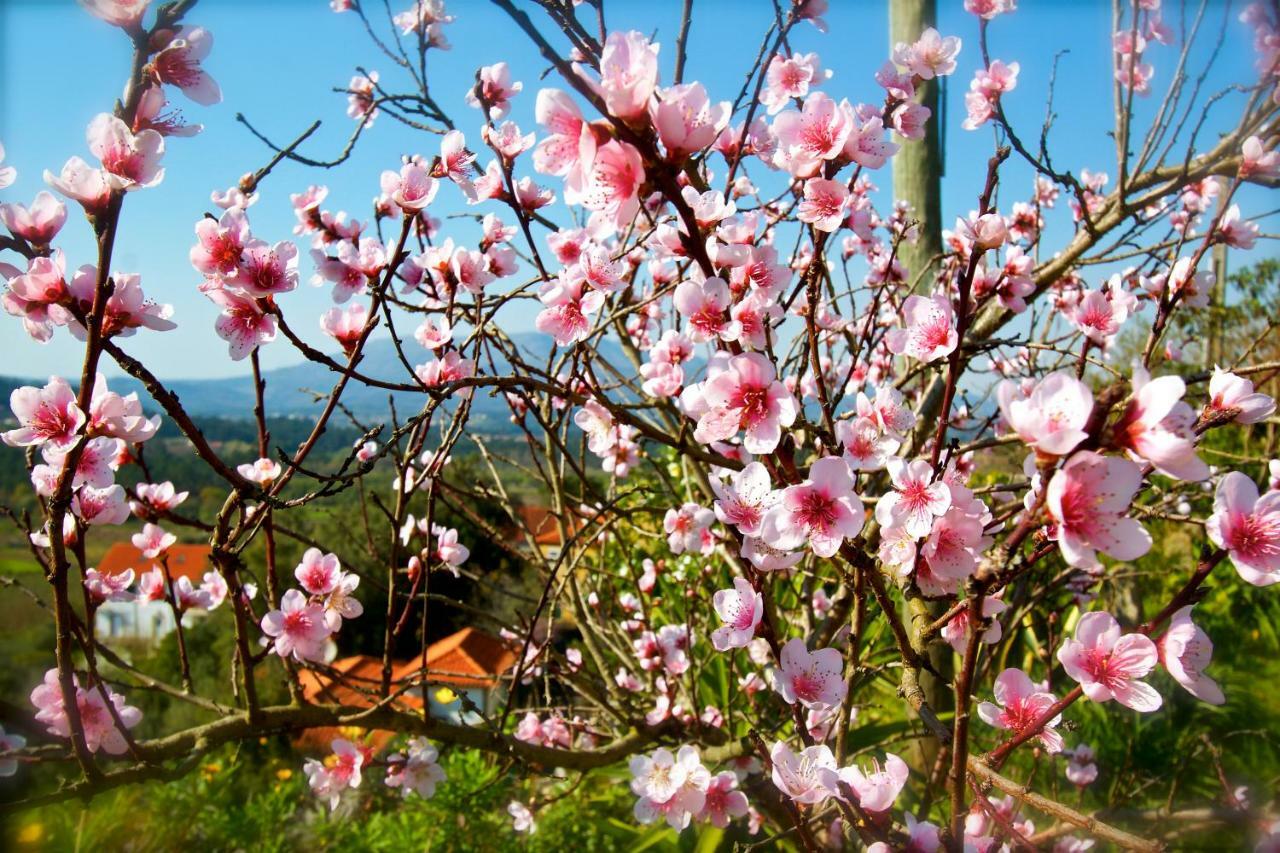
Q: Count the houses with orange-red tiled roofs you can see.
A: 3